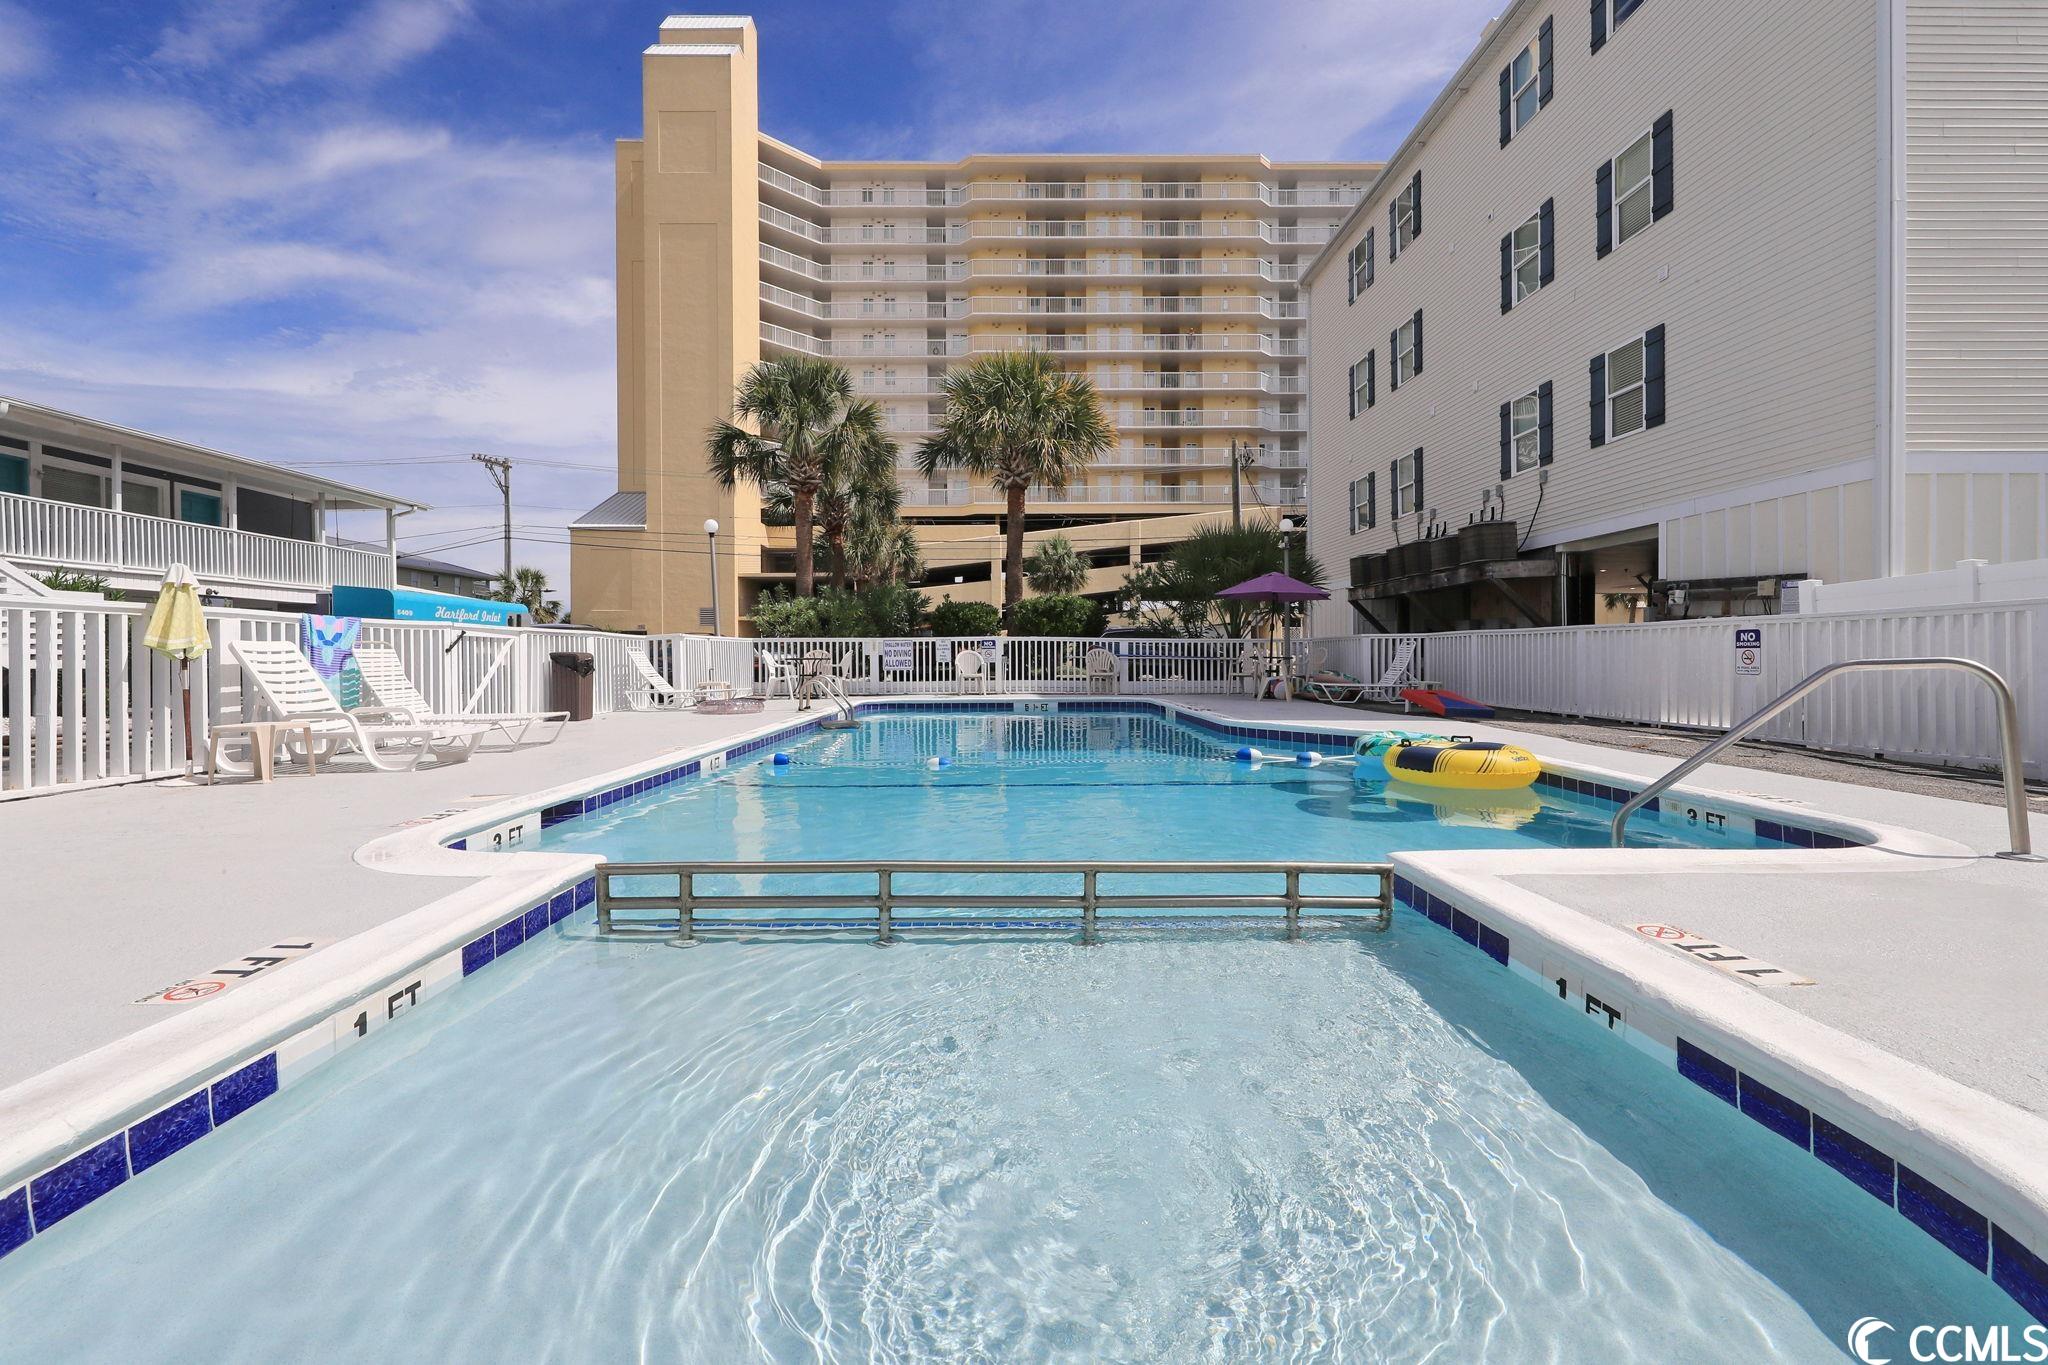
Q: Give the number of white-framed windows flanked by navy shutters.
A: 12